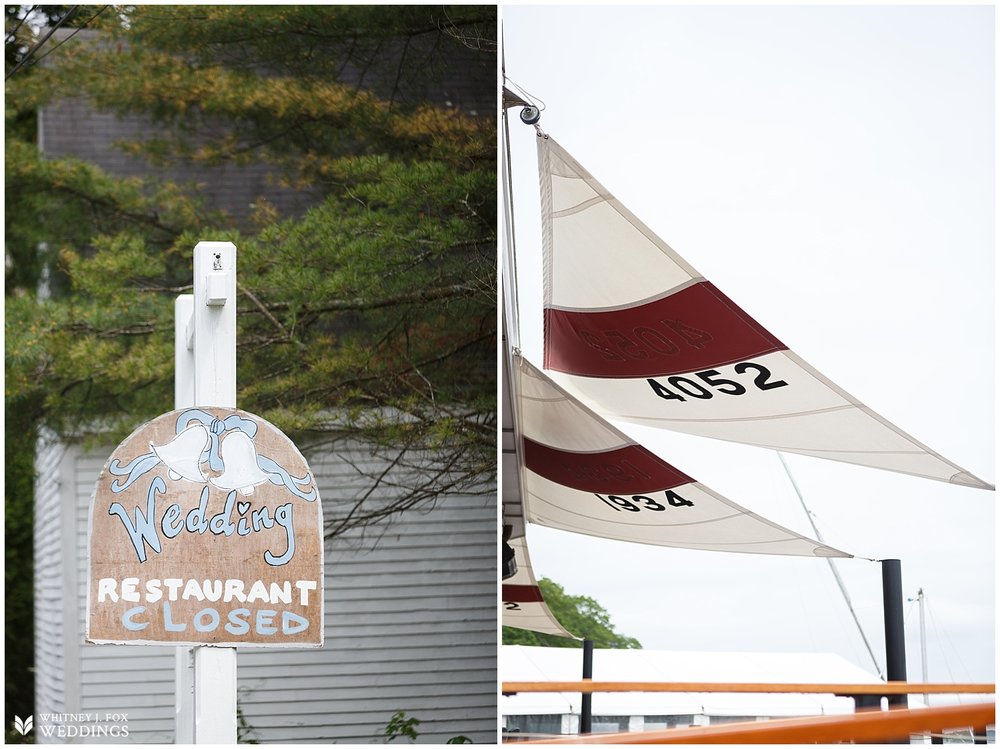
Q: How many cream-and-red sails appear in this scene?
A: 3